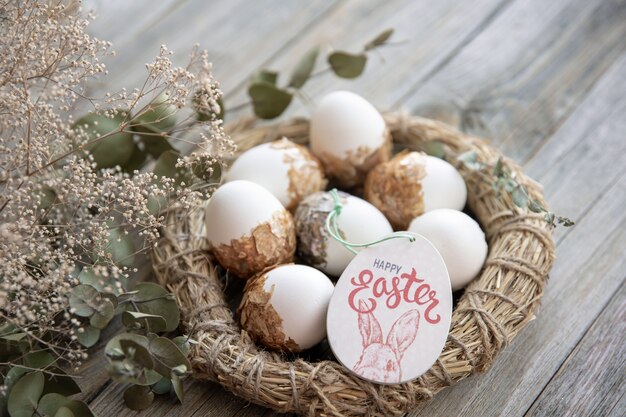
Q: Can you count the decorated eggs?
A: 6